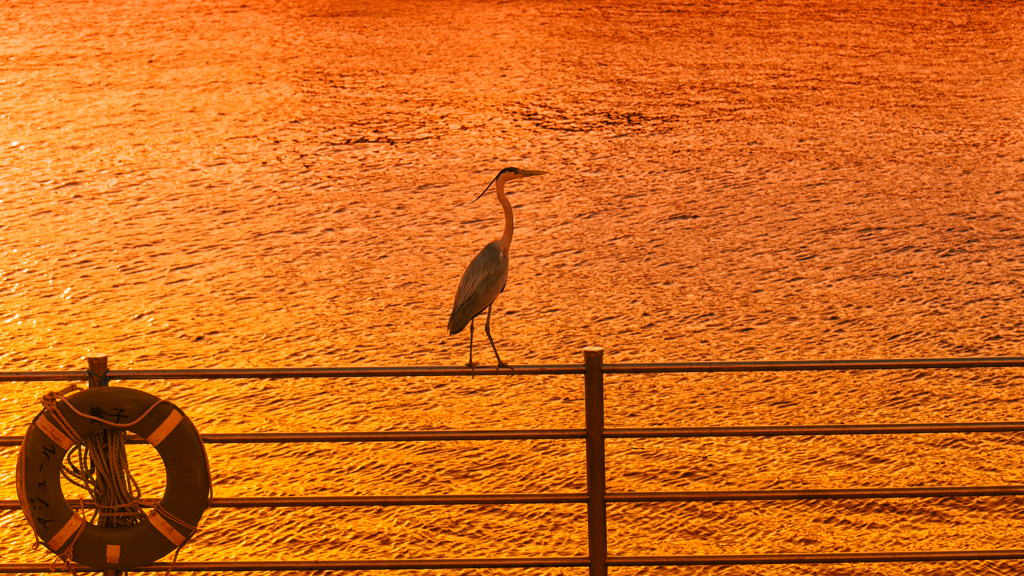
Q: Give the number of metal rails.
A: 4